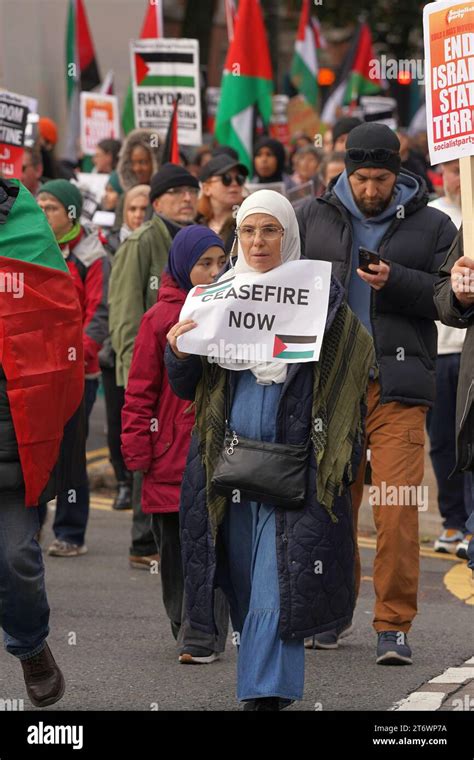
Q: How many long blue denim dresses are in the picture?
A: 1